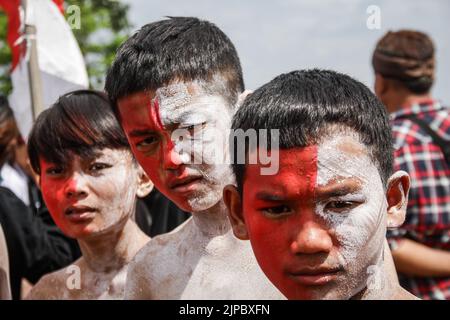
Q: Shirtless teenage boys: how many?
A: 3